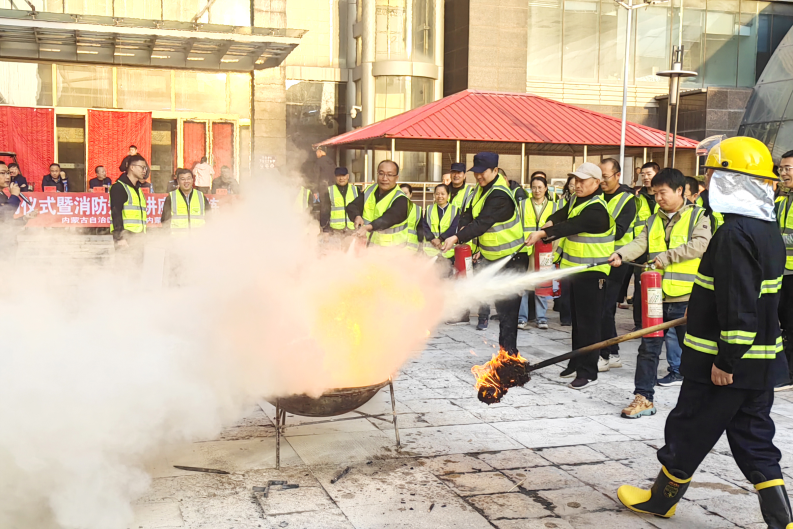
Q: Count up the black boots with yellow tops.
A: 2